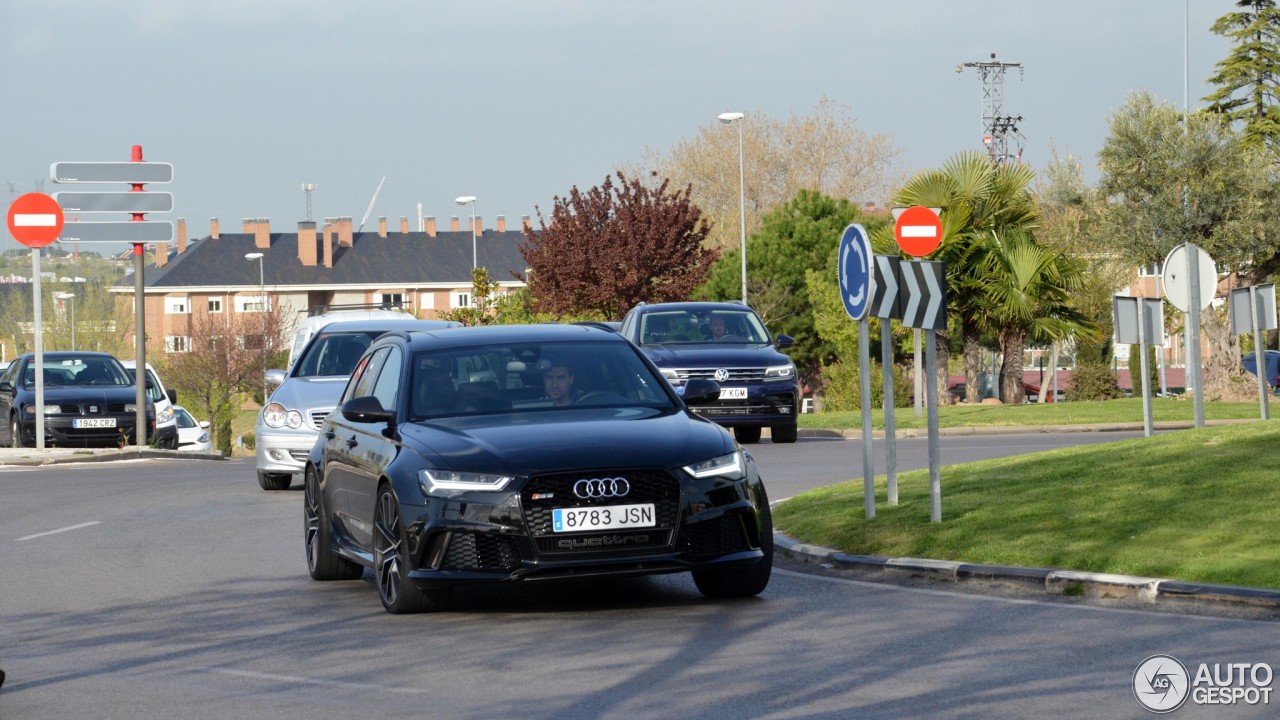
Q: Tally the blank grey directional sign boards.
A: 3